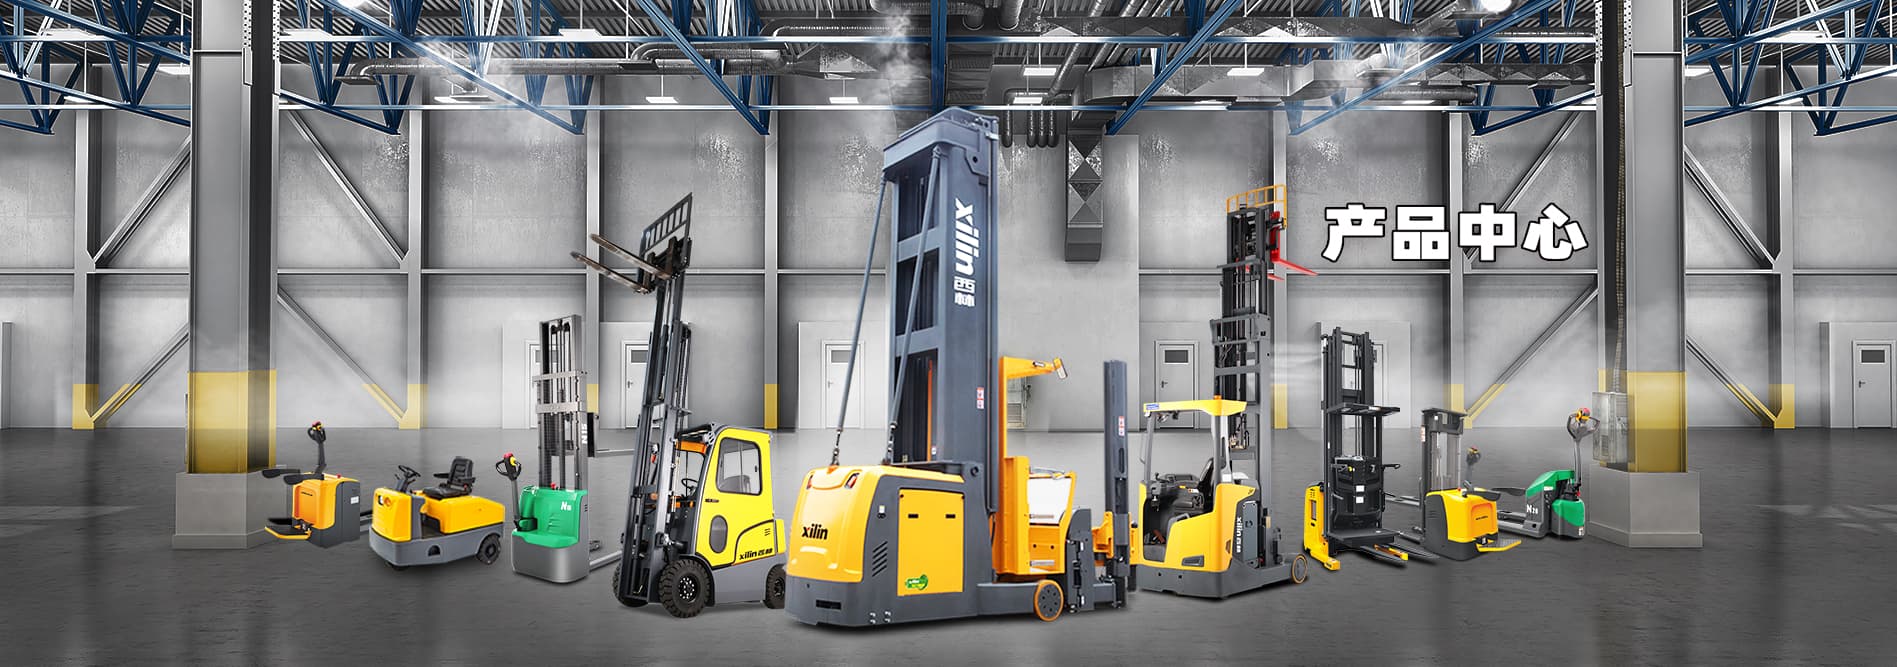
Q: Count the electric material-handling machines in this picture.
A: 9